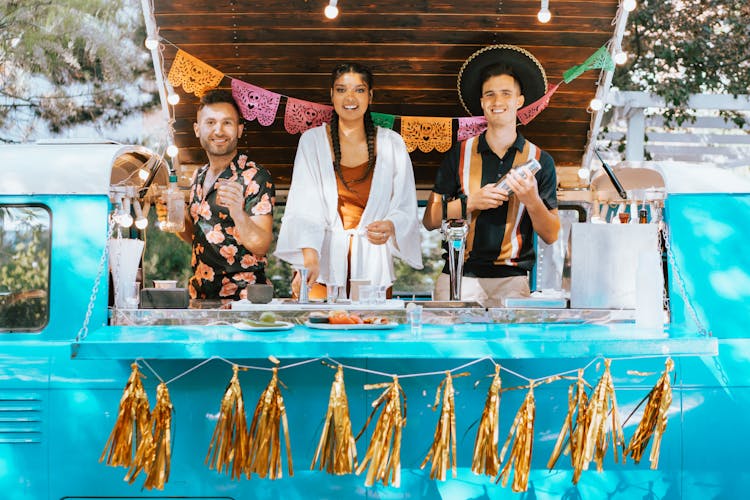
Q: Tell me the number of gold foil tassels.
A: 12